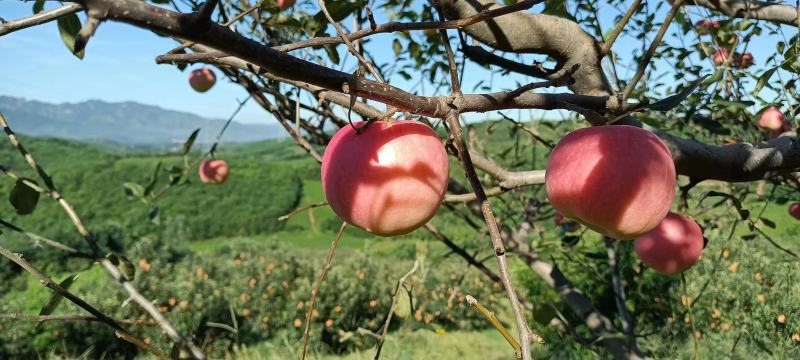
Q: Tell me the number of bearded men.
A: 0